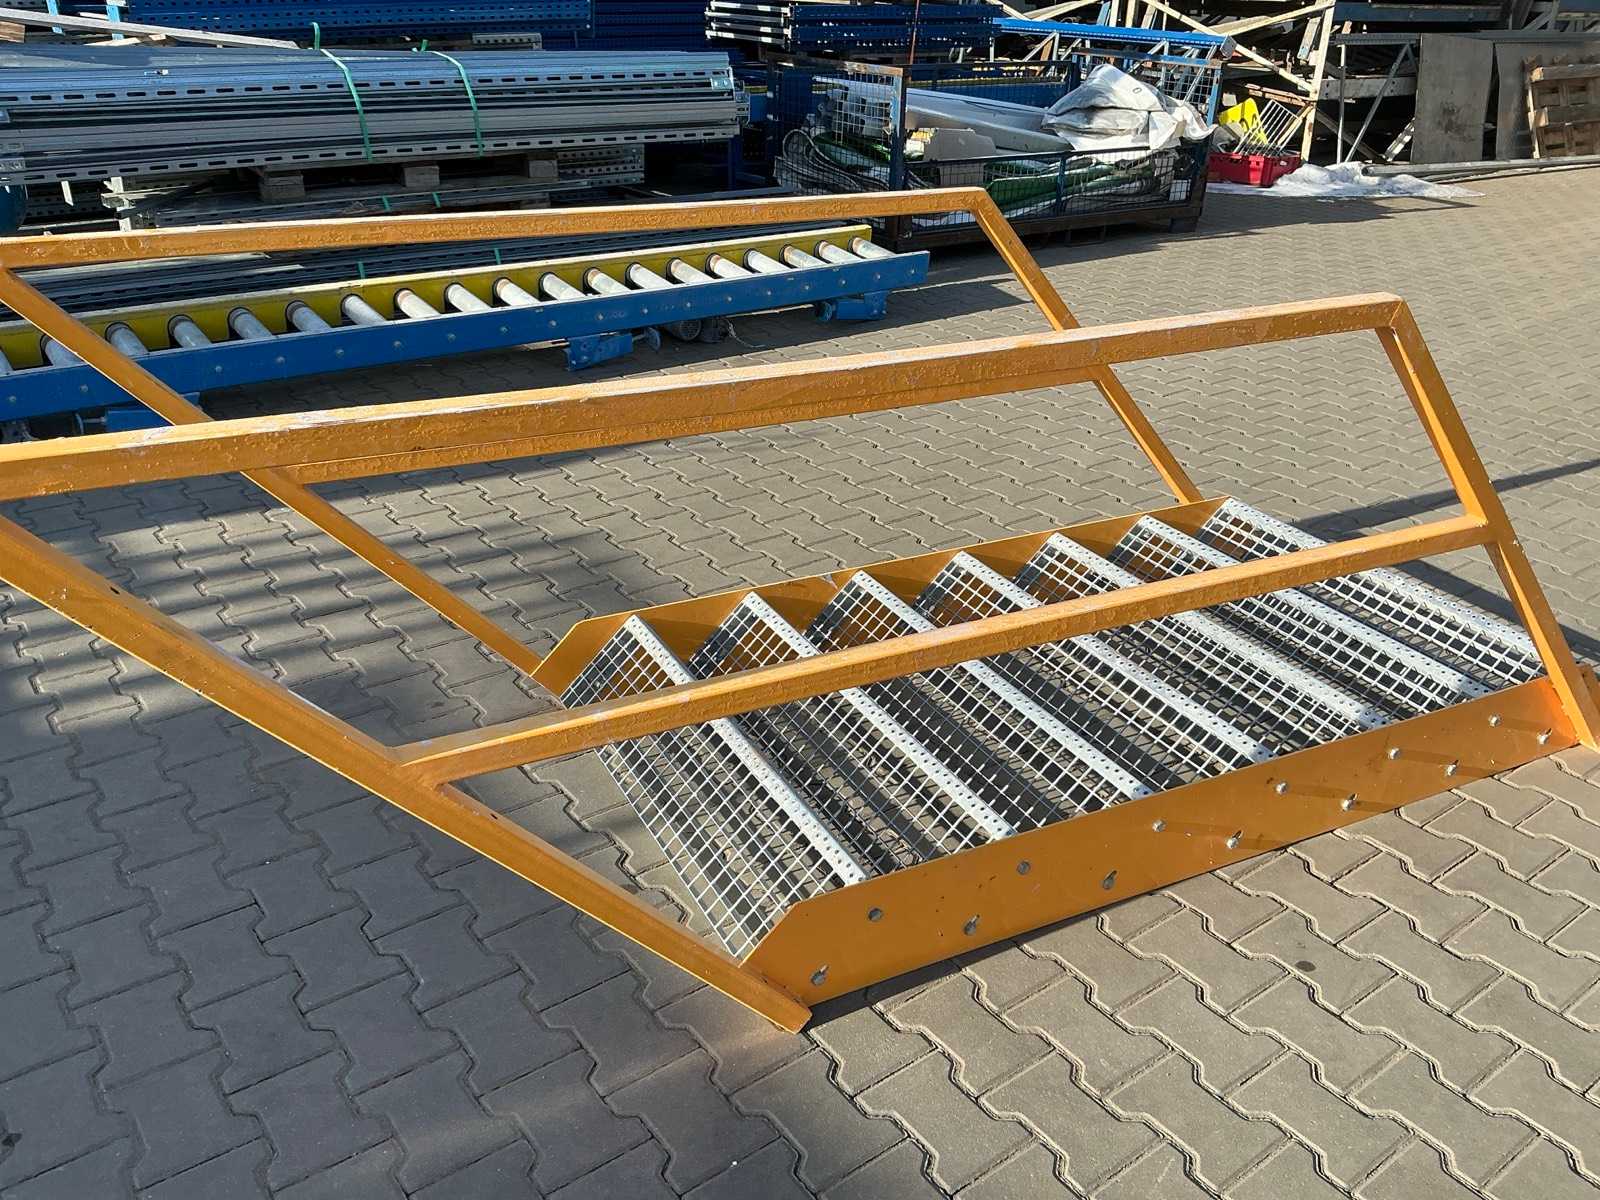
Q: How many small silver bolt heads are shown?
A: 13